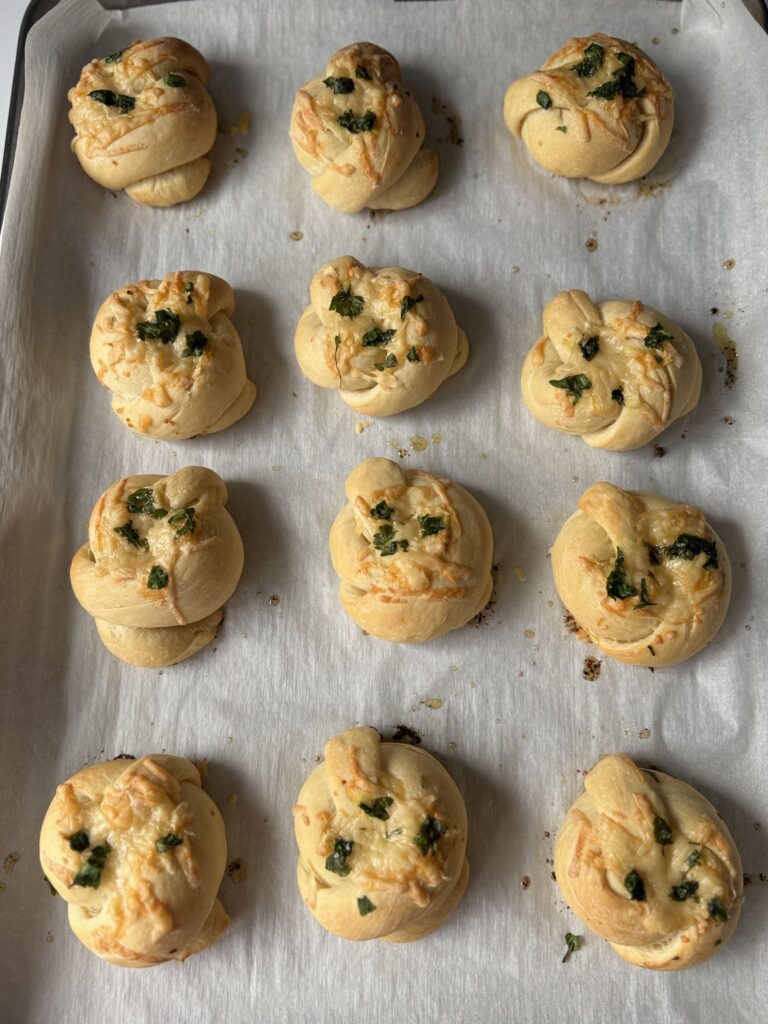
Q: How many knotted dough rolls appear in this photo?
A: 12